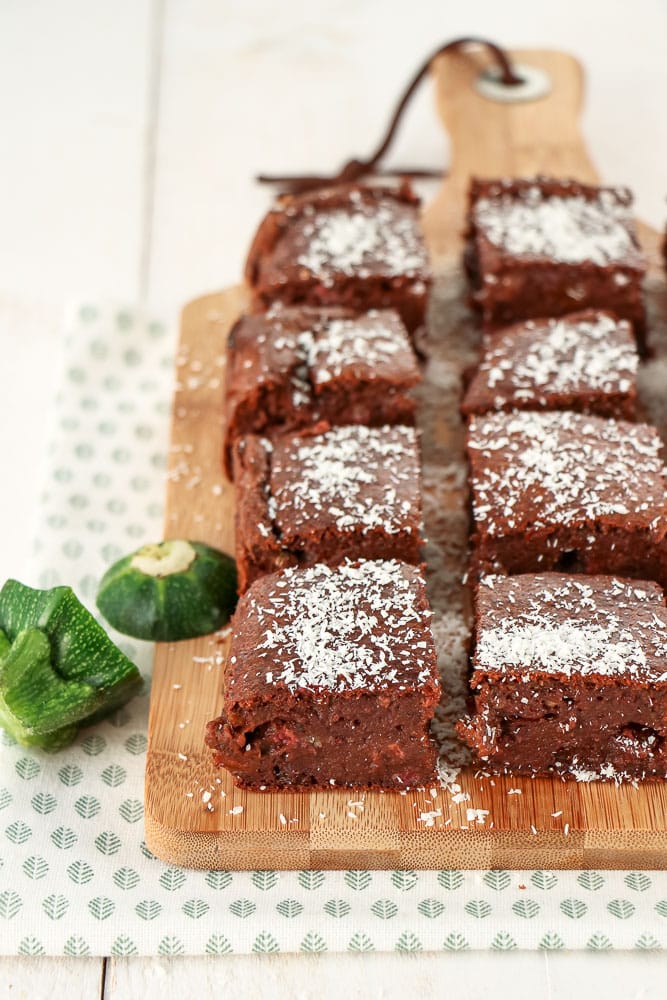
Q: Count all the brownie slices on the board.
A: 8